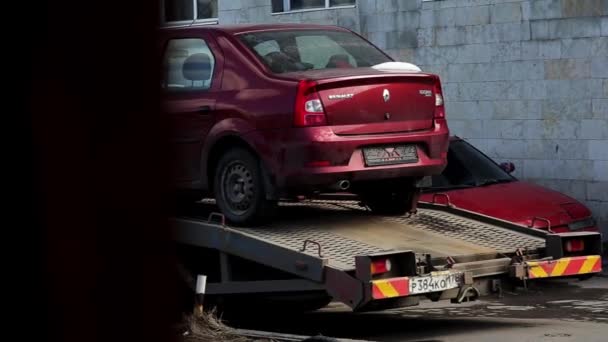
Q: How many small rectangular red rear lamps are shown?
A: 2